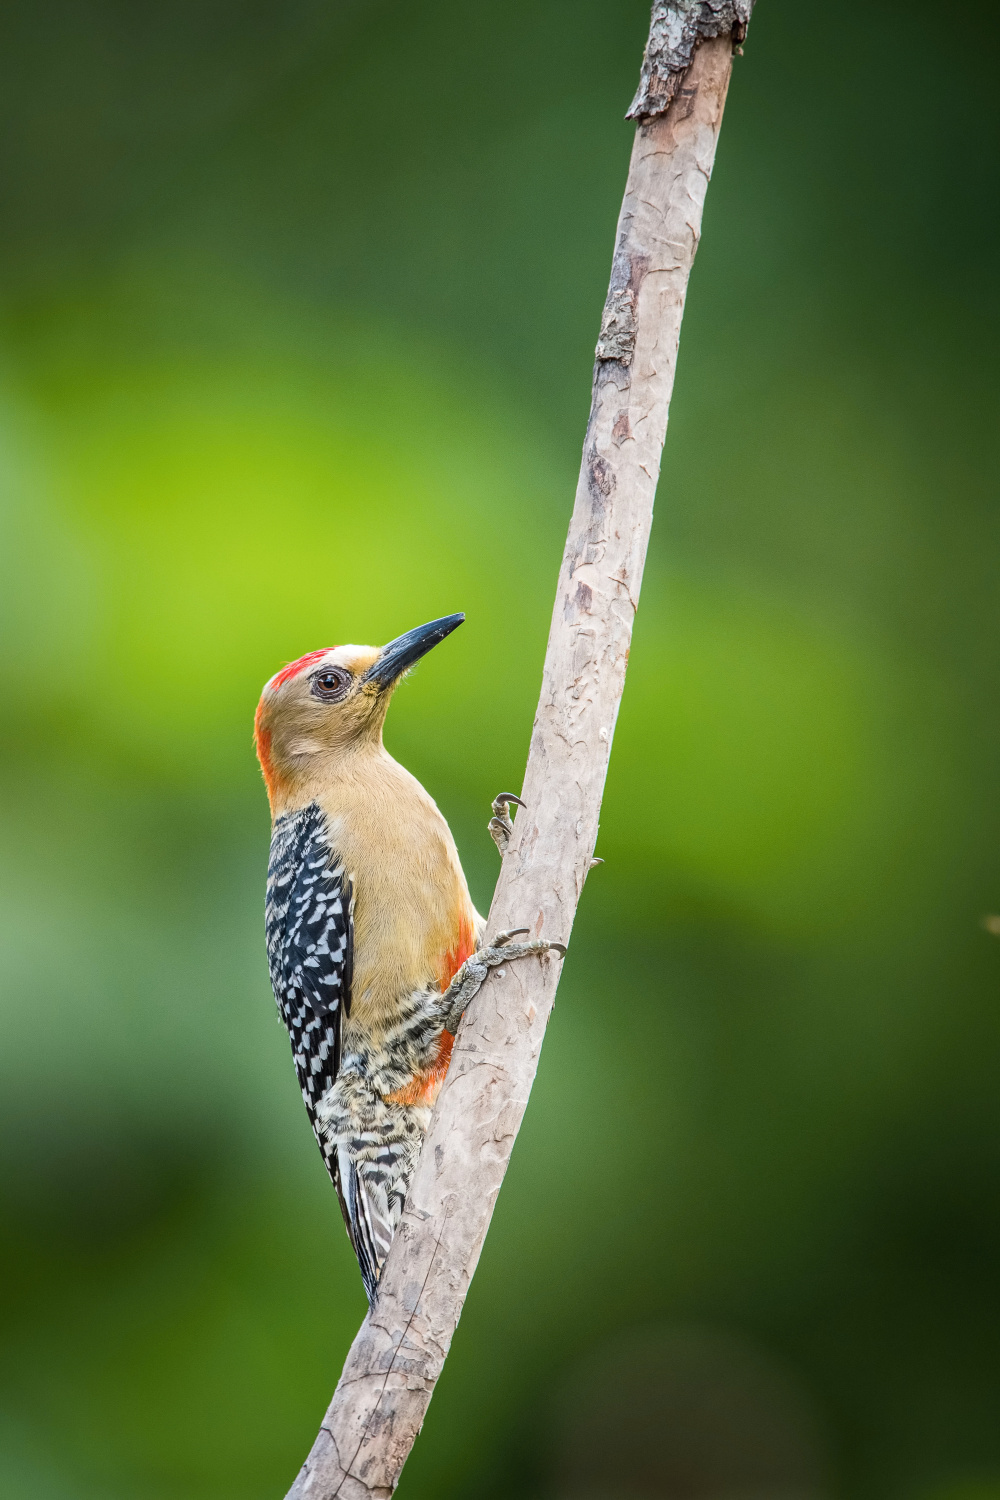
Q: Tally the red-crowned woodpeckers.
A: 1